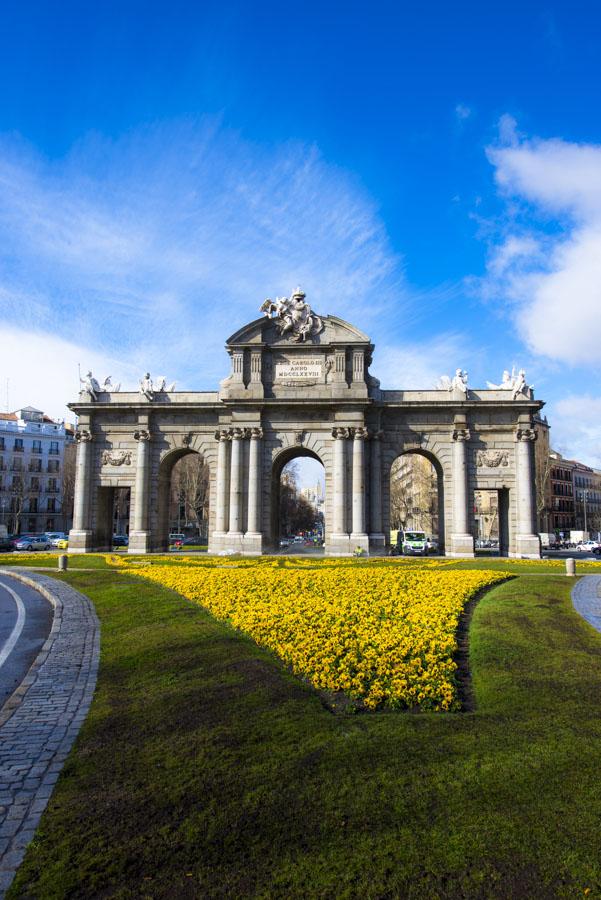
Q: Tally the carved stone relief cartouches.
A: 2